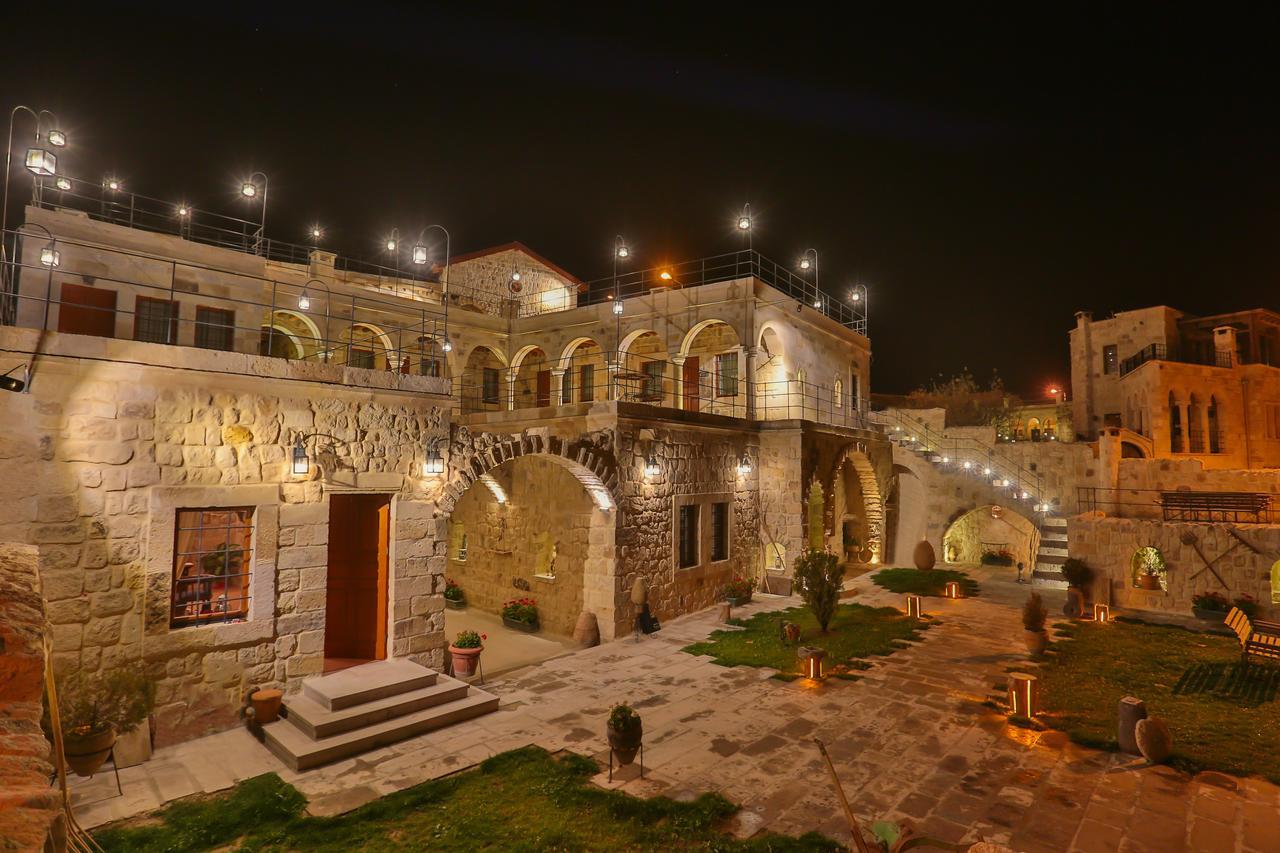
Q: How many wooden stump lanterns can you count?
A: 5